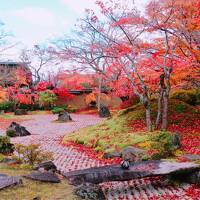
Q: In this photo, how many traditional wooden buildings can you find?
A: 1